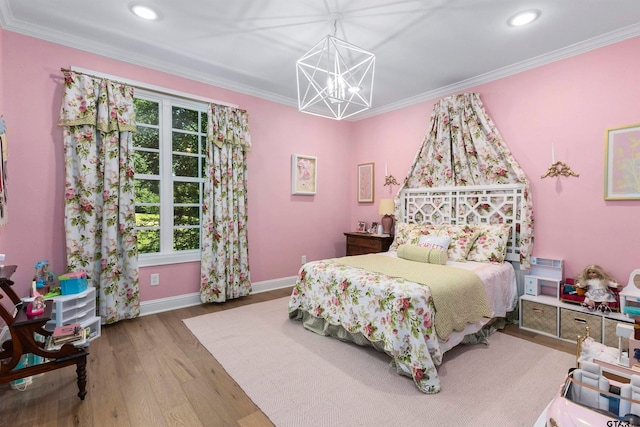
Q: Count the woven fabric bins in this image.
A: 3